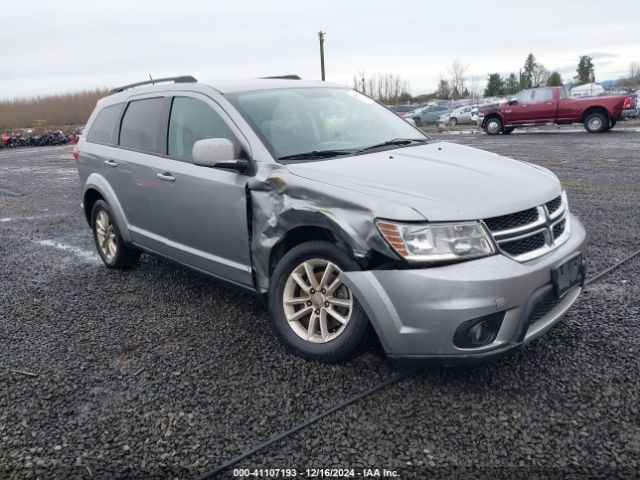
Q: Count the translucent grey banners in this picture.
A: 1